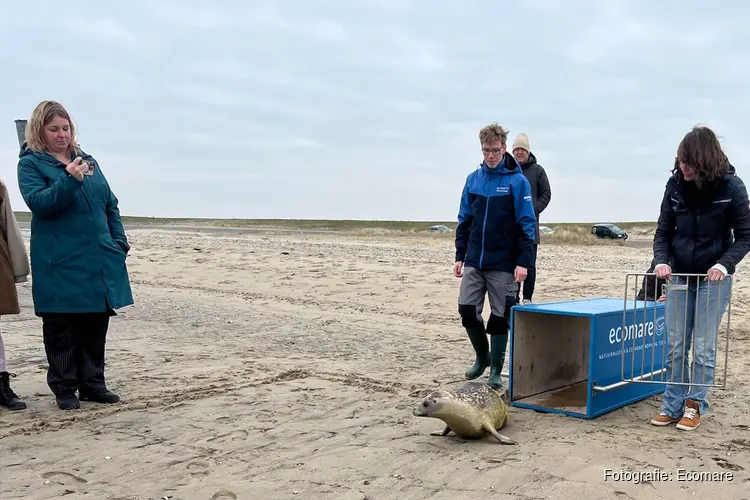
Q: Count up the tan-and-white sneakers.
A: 2